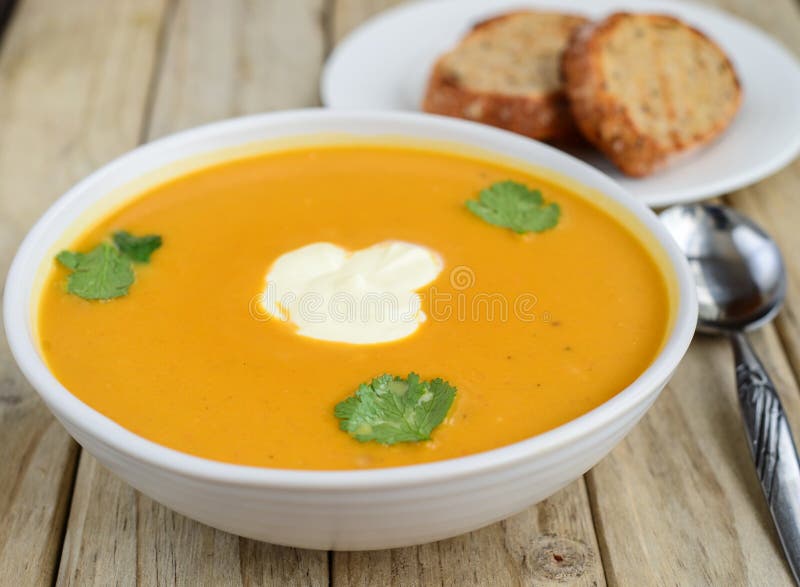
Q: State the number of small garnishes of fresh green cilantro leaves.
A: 3